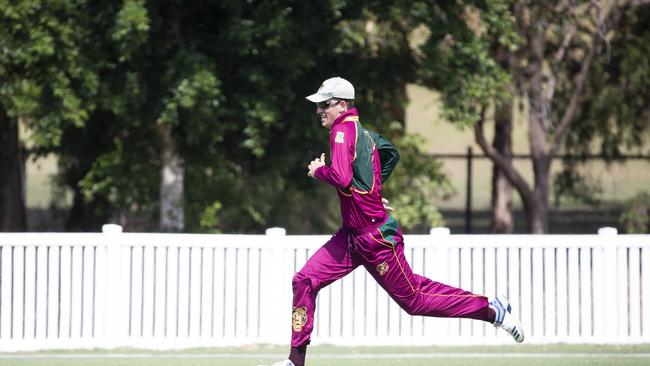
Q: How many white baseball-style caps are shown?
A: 1